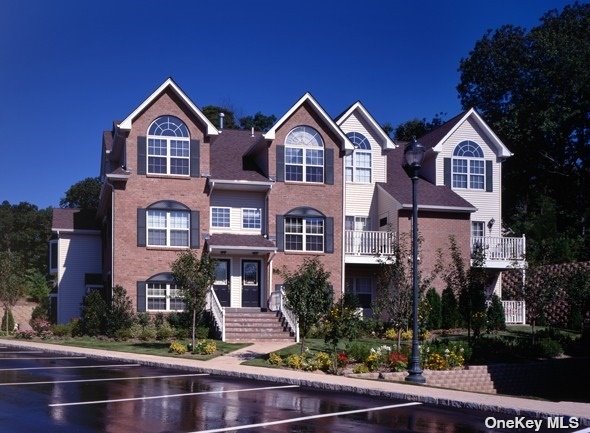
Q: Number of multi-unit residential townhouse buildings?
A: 1